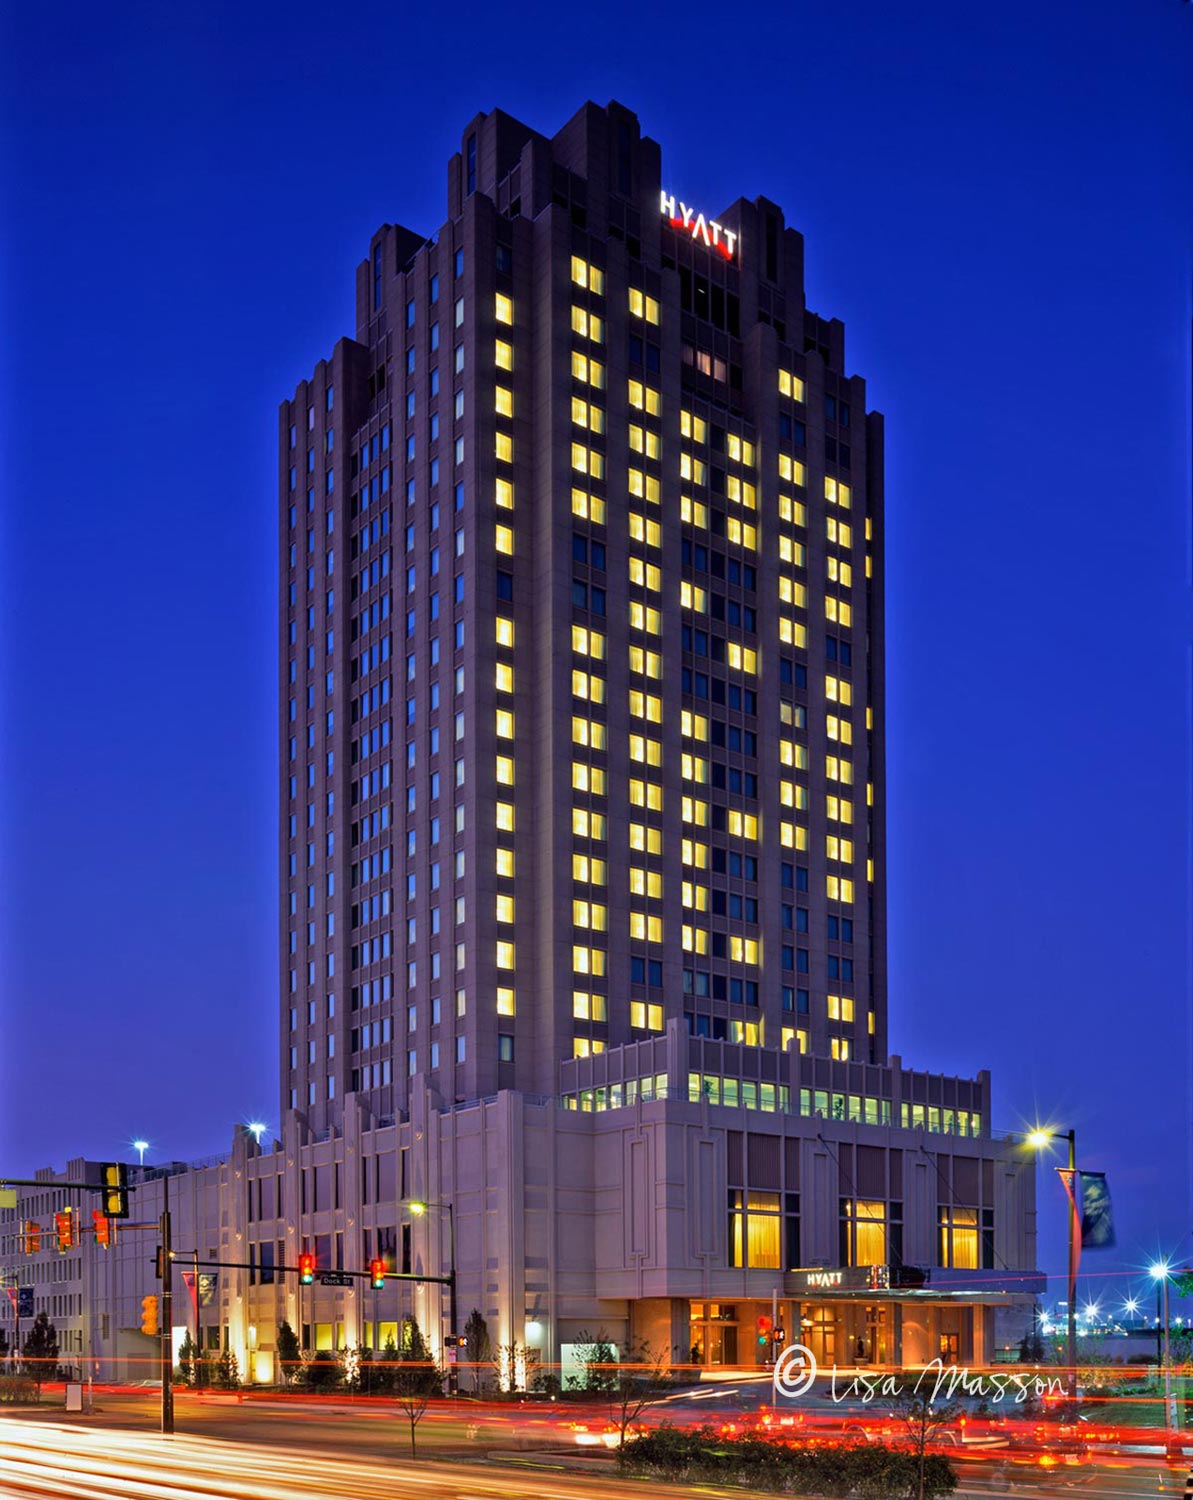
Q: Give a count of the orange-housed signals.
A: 4